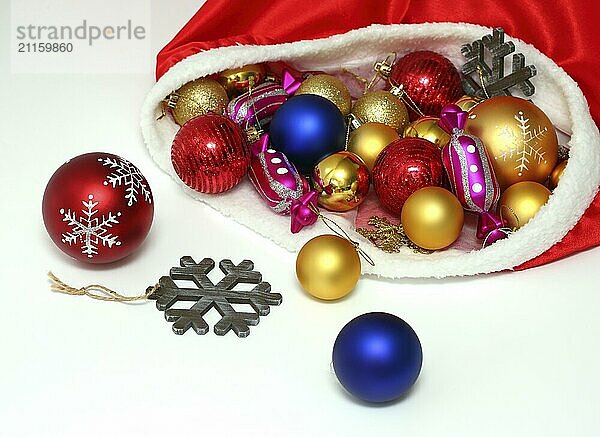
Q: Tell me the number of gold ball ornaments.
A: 13